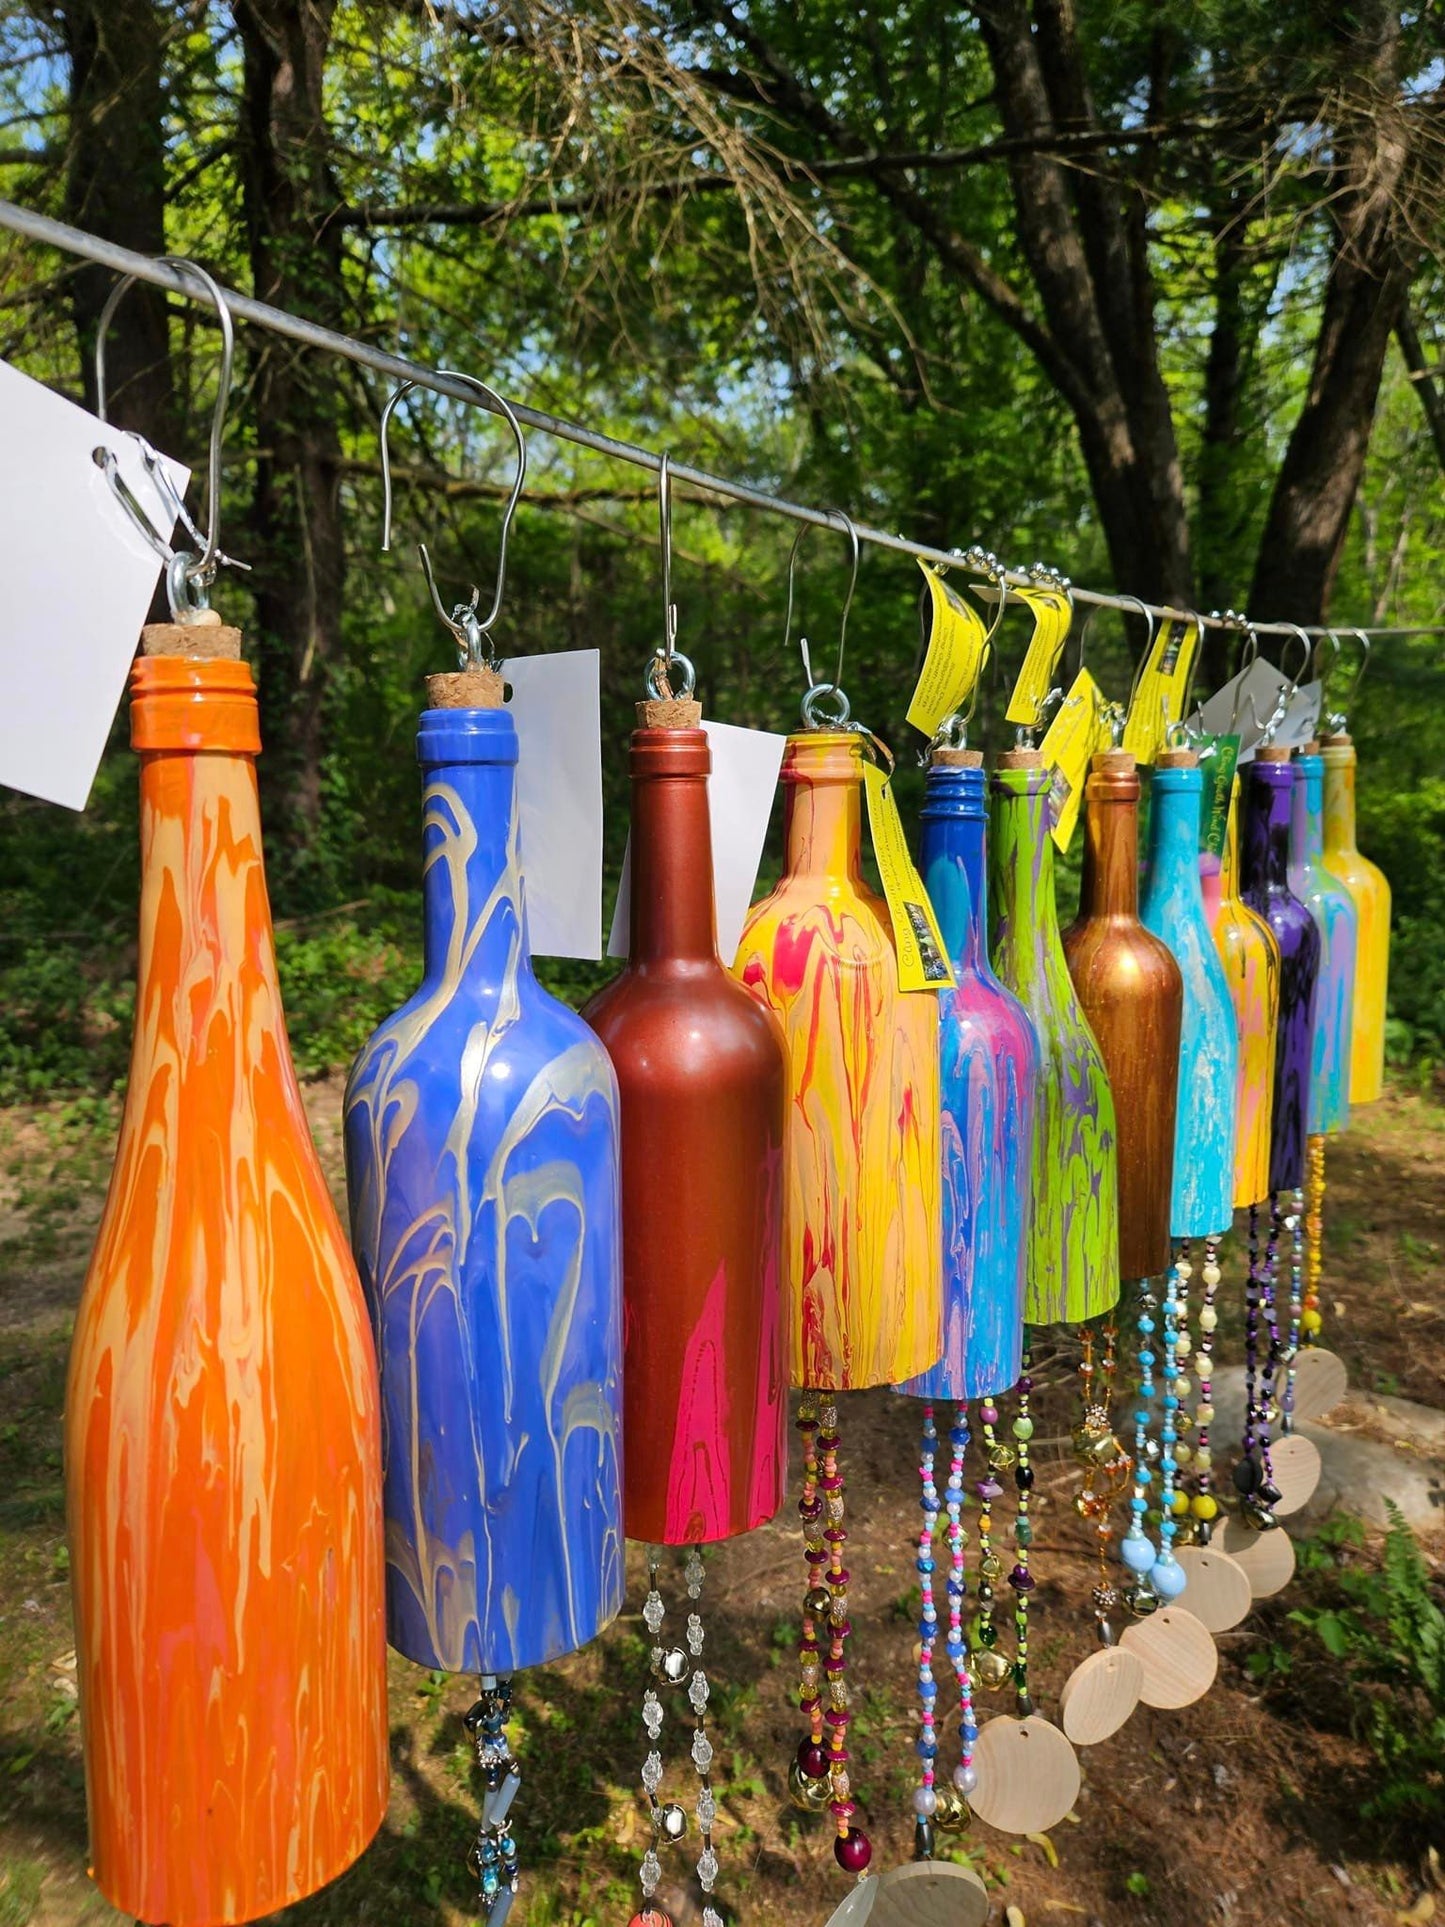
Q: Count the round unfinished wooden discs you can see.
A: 8